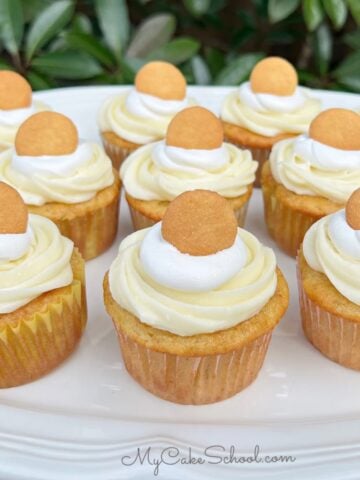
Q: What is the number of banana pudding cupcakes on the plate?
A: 9